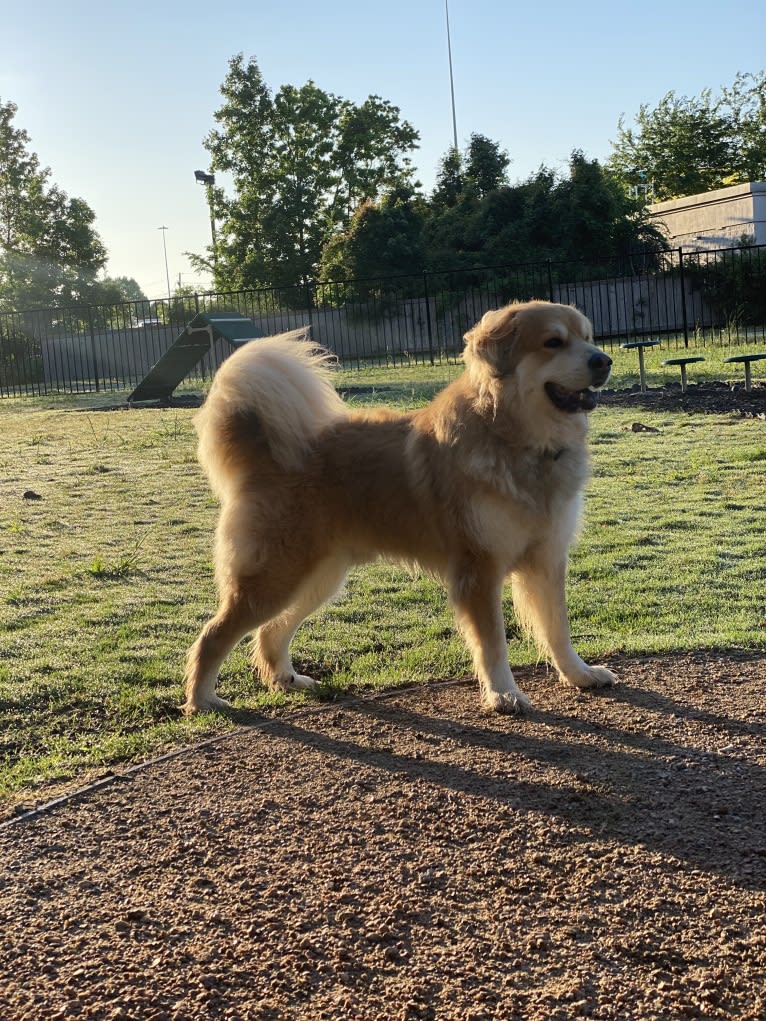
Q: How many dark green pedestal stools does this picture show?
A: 3